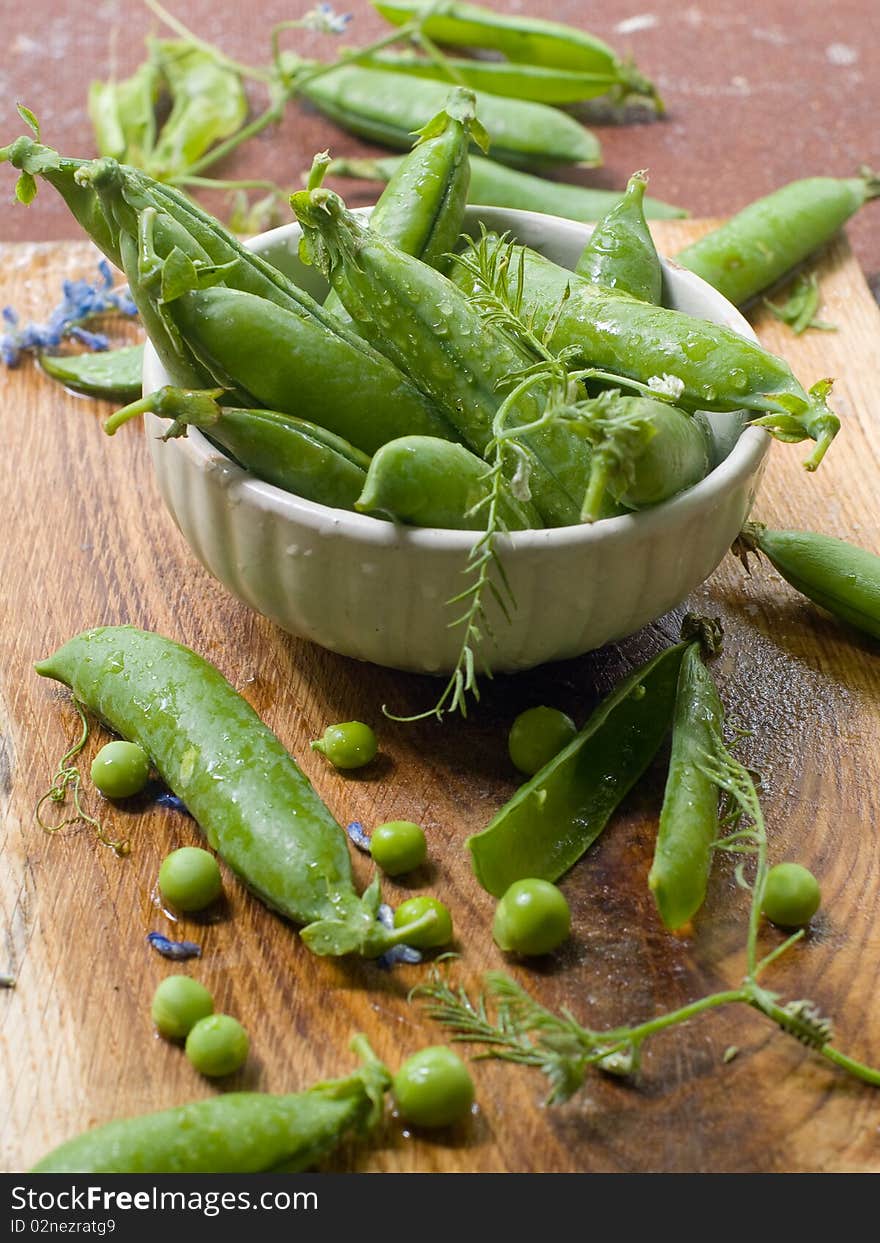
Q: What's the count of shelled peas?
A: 11